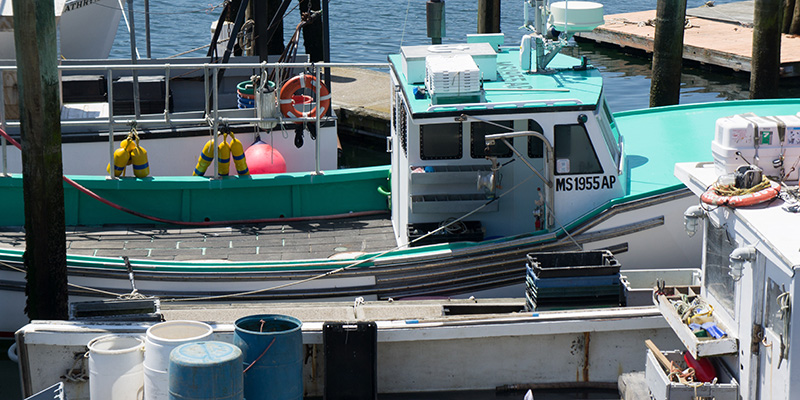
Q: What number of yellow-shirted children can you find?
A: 0